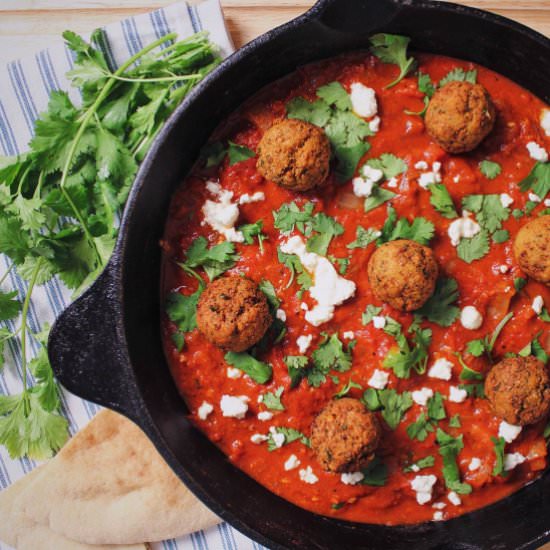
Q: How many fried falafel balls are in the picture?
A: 7